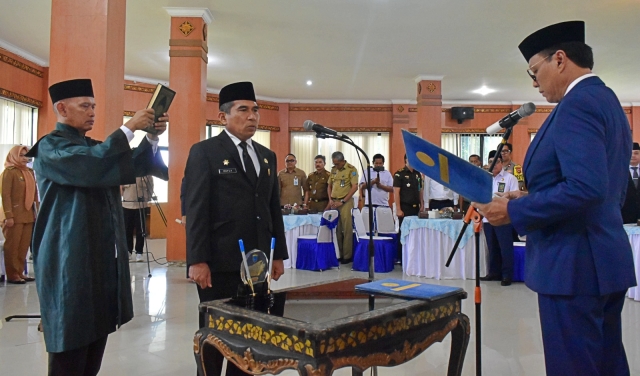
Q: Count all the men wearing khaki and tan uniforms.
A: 3